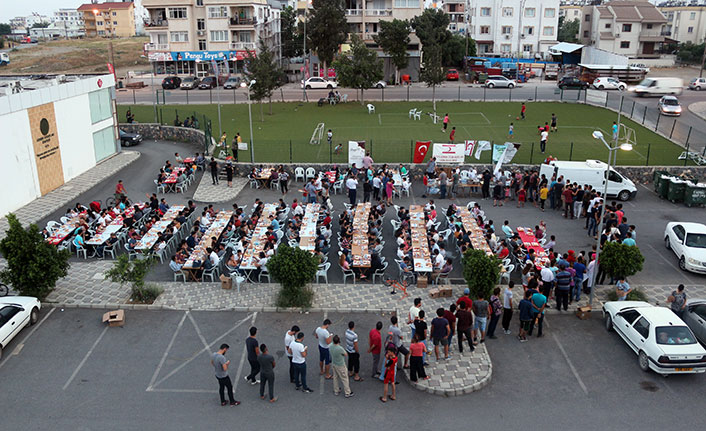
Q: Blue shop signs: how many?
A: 1